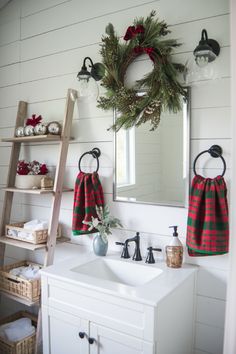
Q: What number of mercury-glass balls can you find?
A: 4